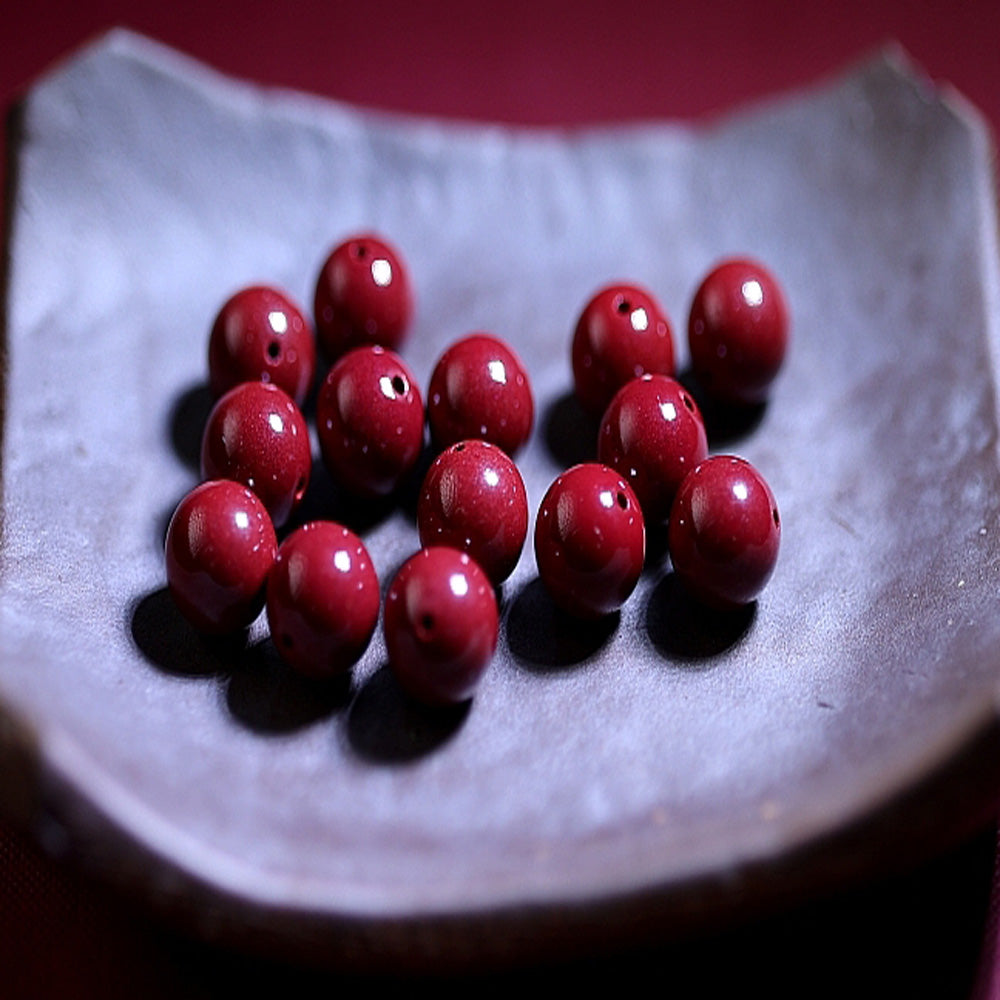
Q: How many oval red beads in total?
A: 14